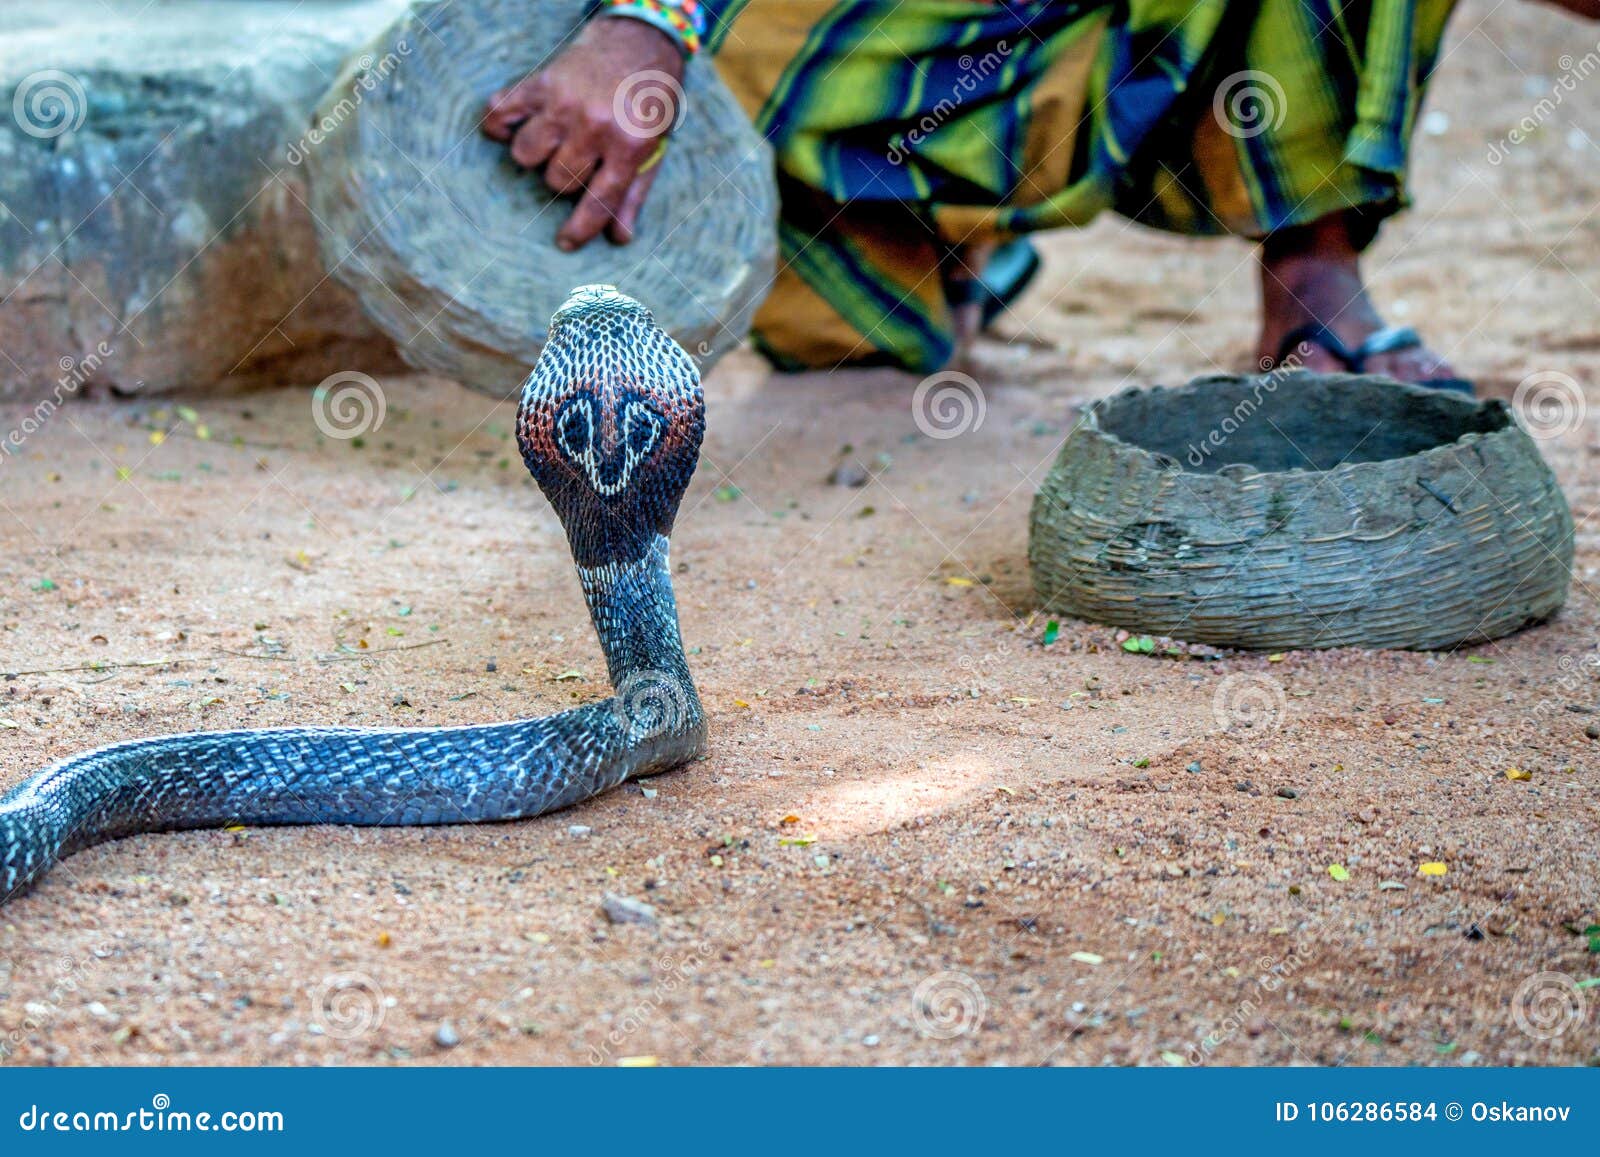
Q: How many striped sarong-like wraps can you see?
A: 1